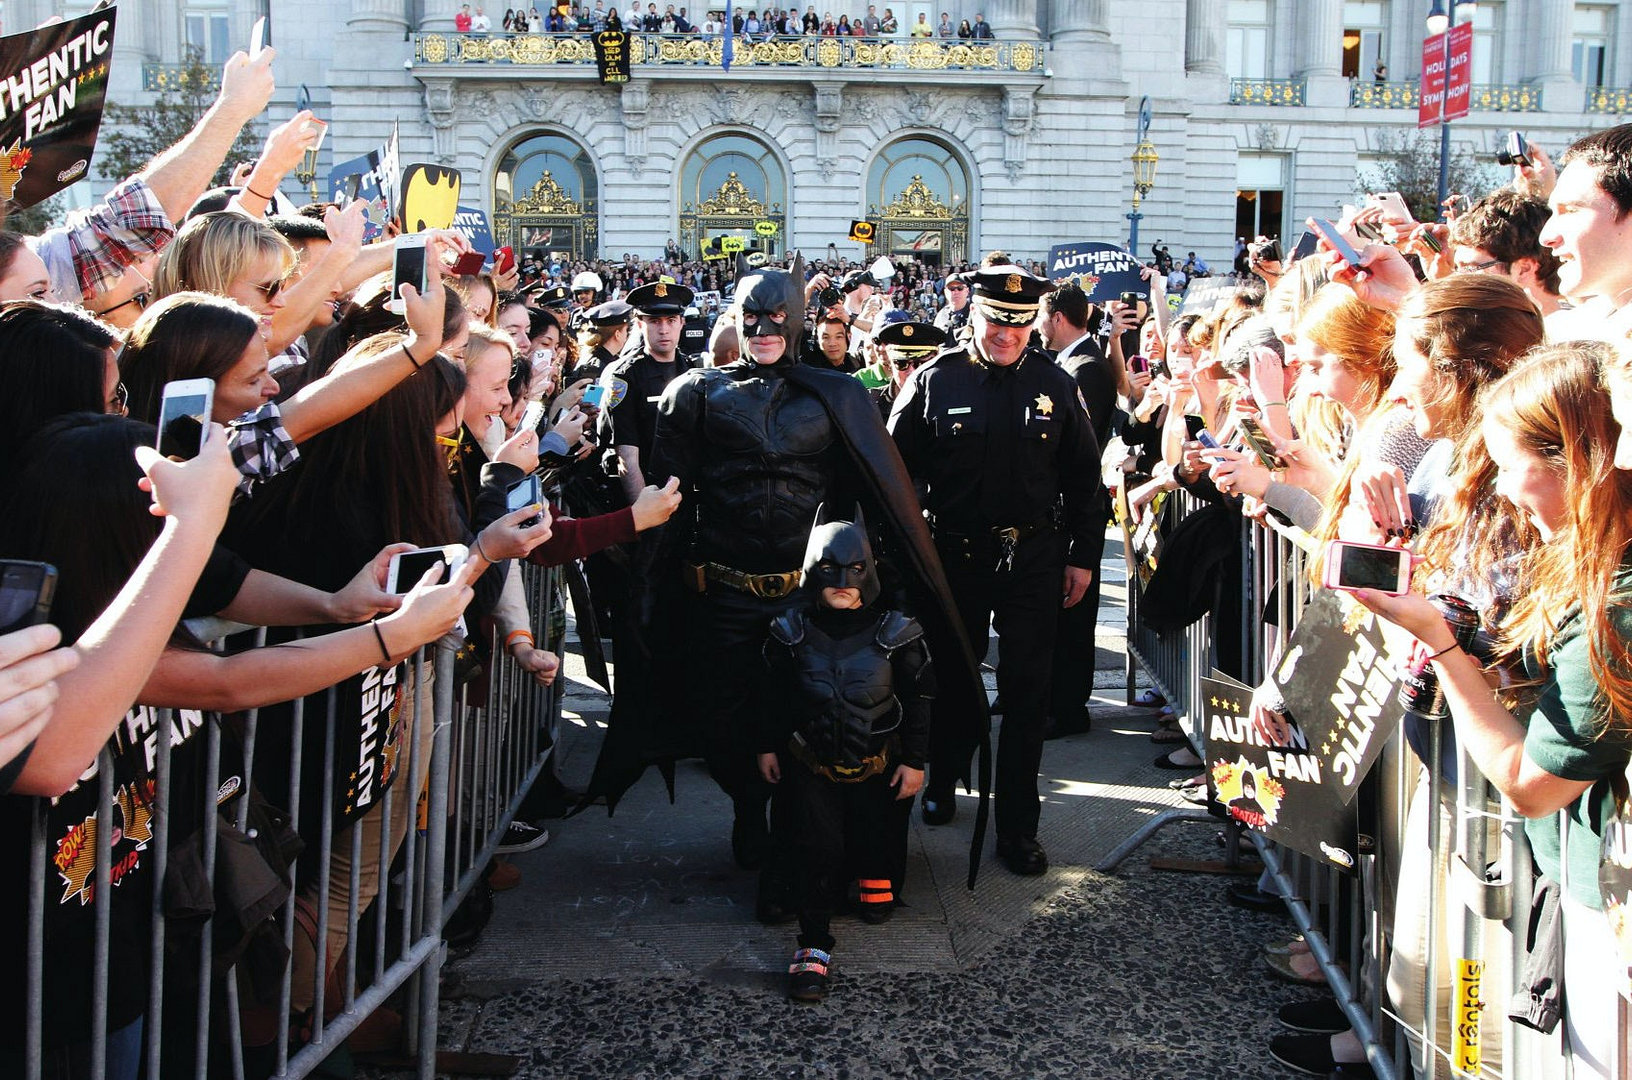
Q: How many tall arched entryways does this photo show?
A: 3